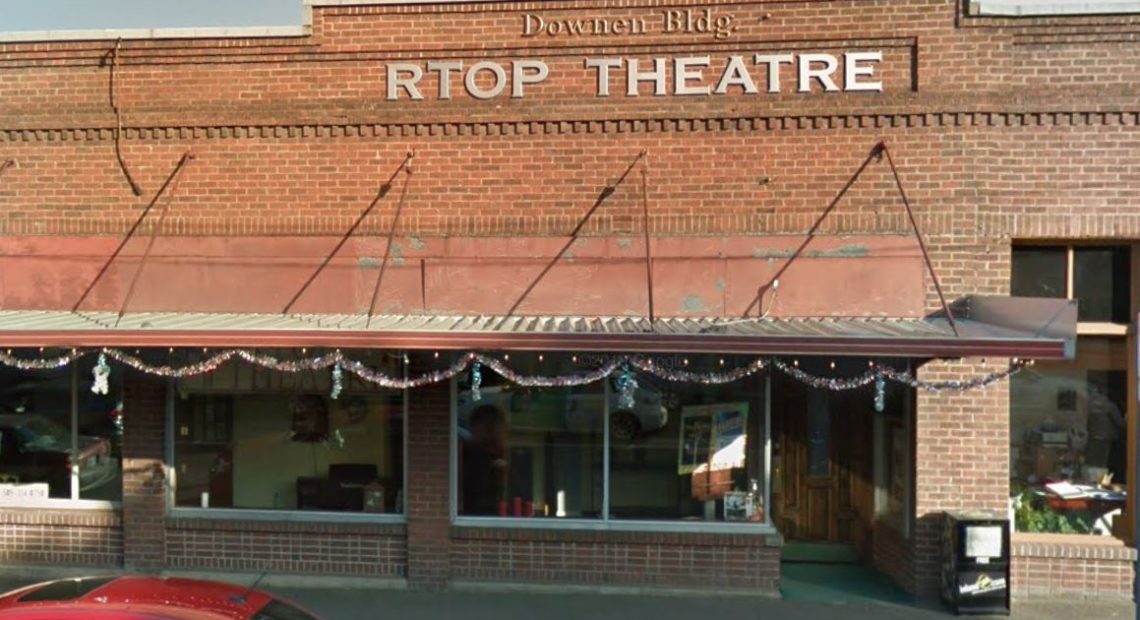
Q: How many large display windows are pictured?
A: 4